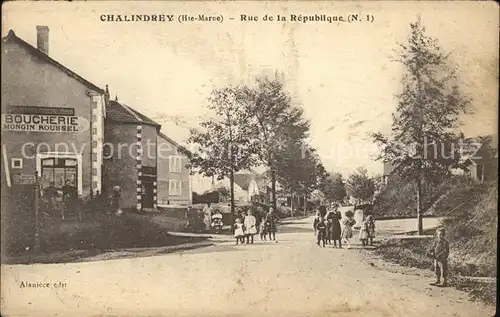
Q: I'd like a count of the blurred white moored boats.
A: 0